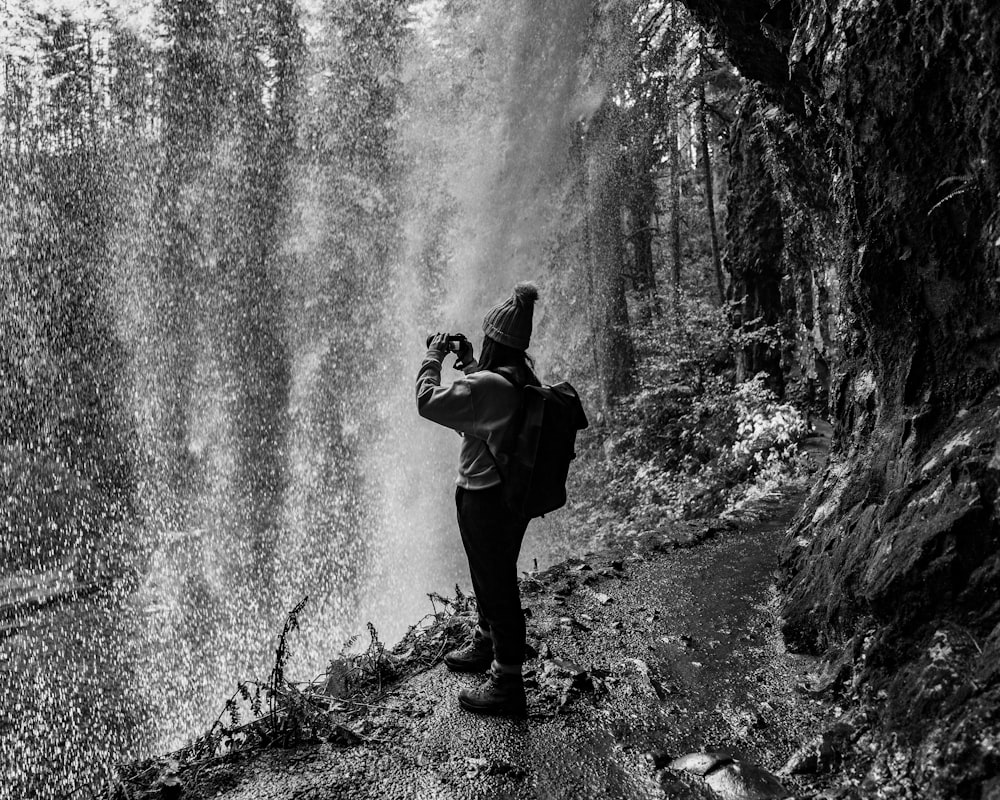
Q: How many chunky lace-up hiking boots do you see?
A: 2